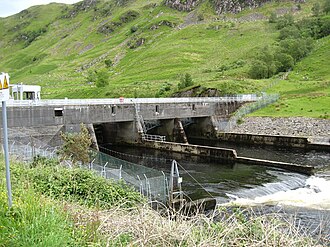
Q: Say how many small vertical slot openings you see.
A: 3